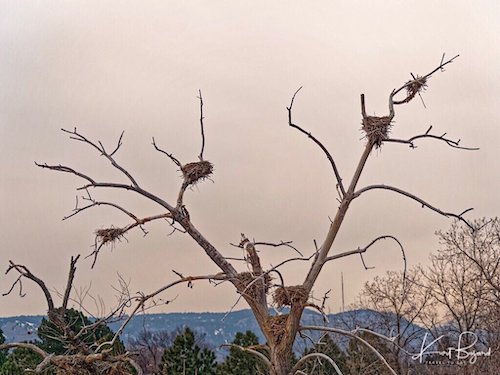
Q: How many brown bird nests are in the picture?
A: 7